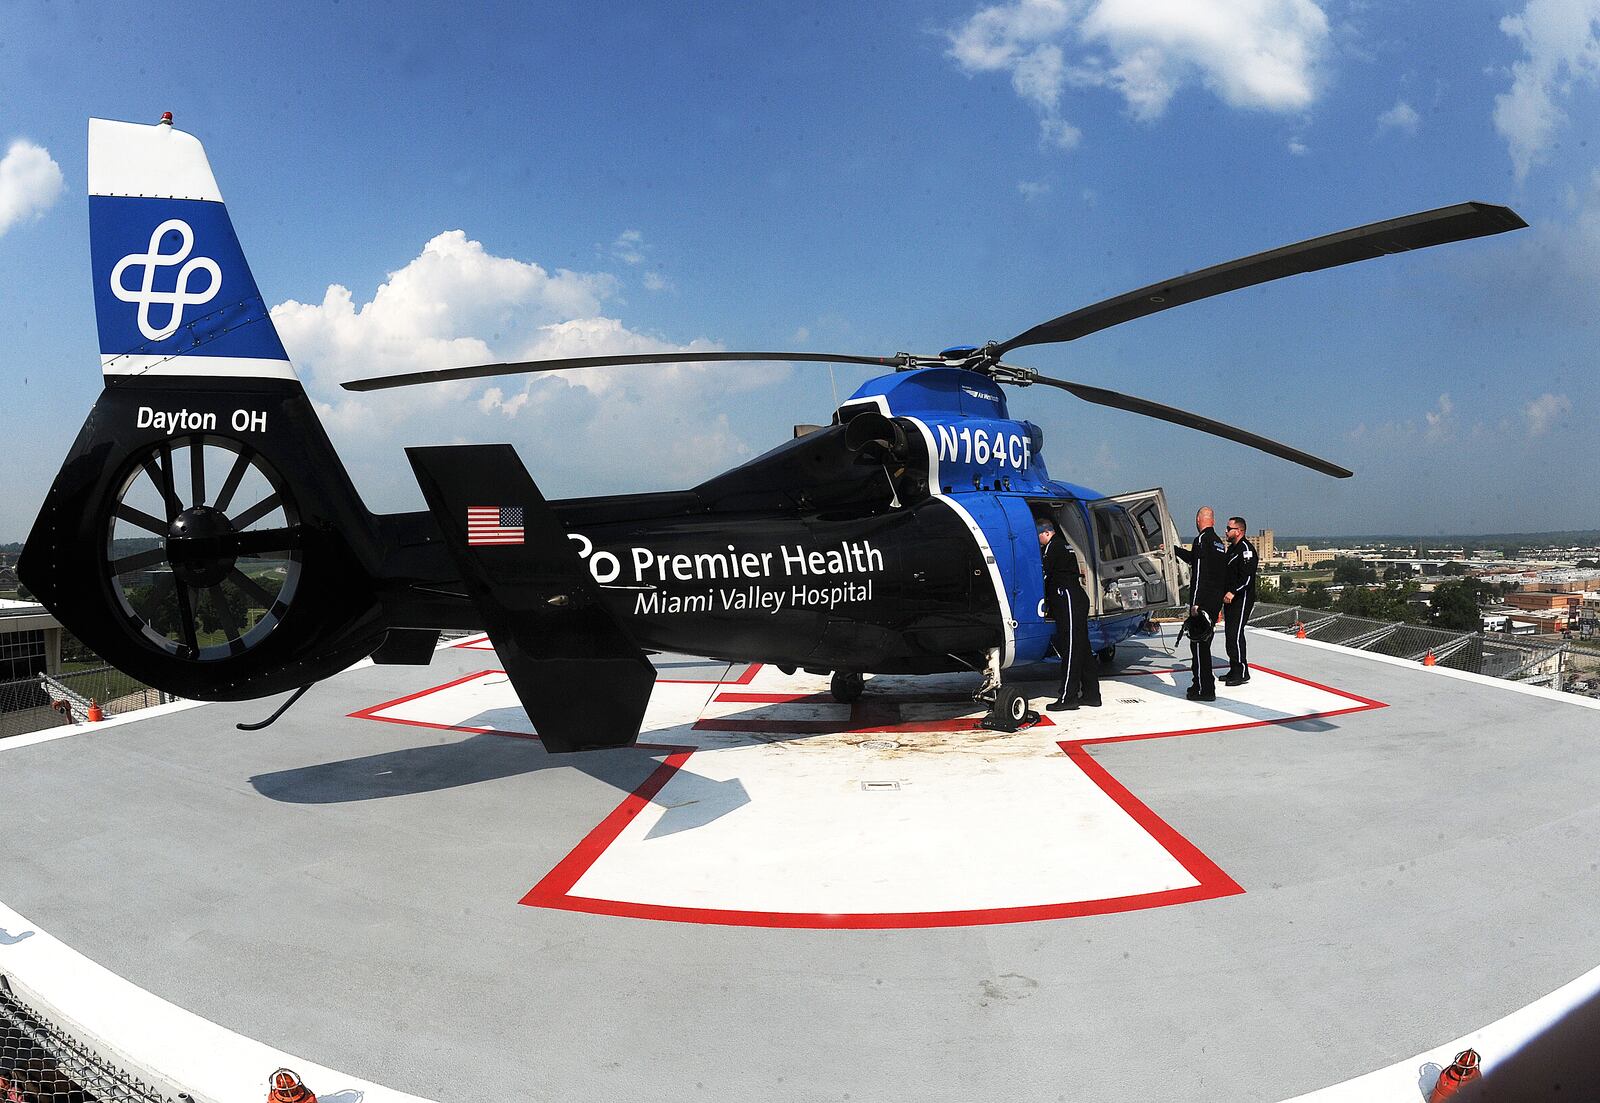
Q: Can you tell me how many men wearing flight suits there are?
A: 3